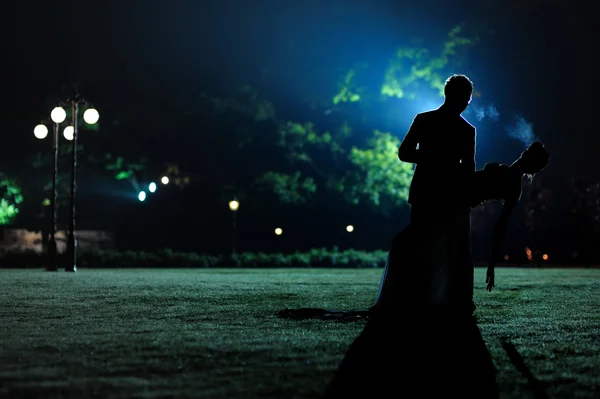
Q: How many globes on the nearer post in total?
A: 2